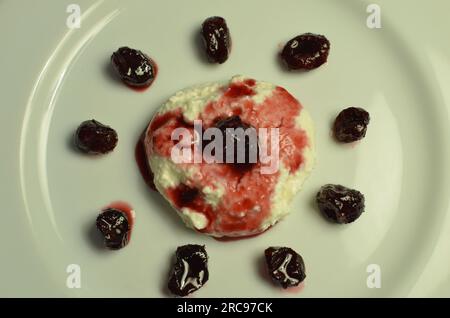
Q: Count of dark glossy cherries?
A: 10